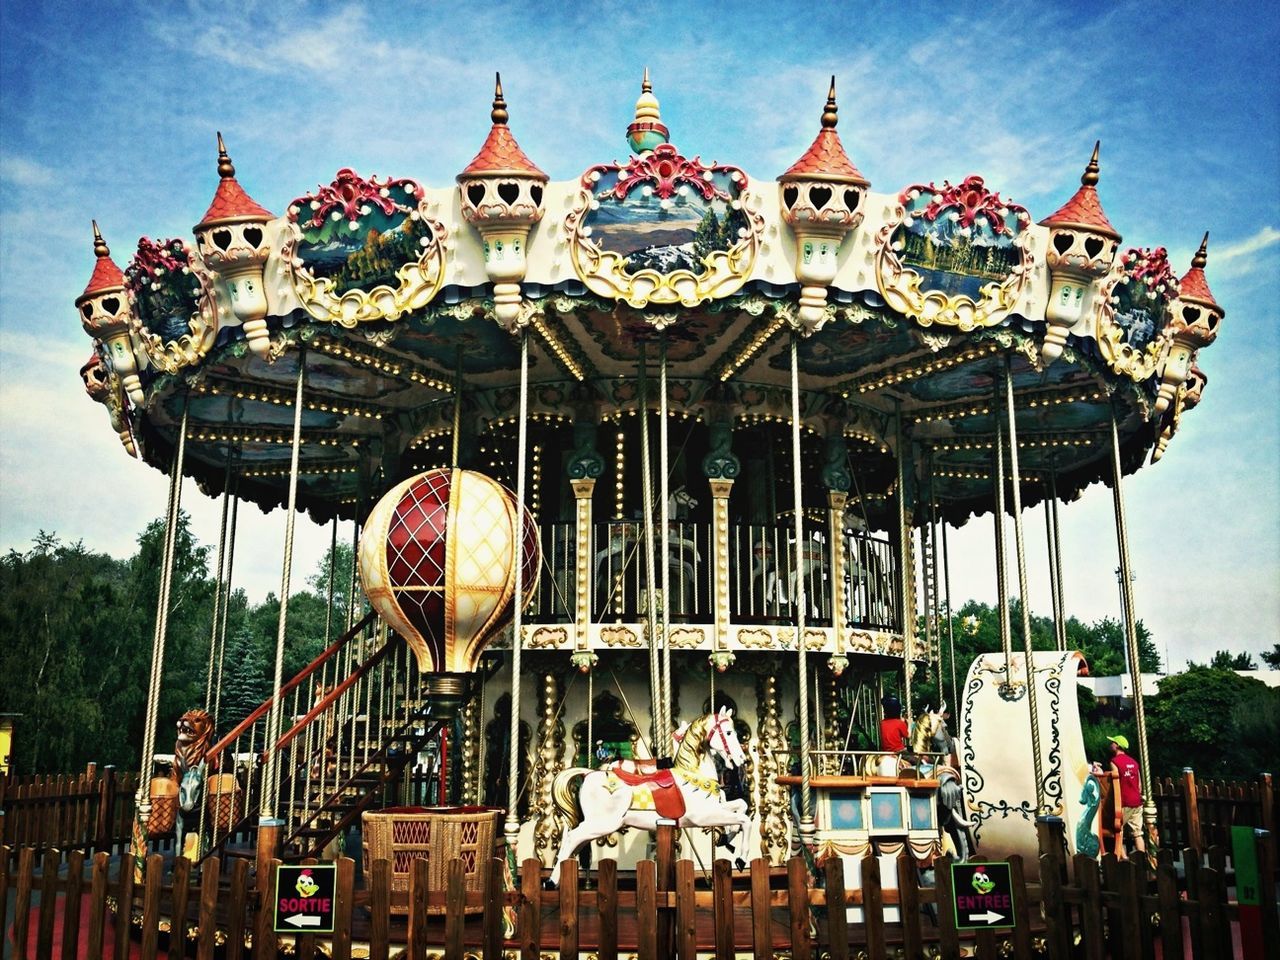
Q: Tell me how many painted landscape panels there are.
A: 5